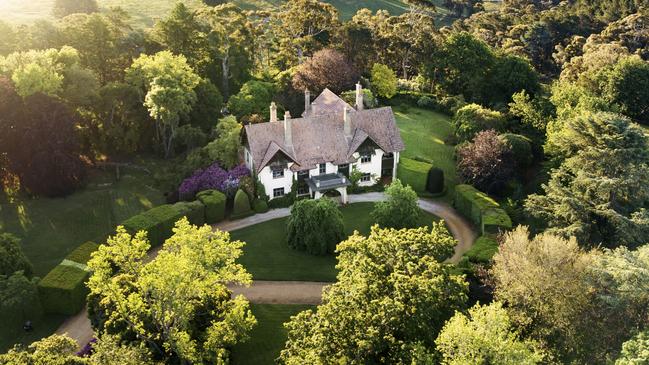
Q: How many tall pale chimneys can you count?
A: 5